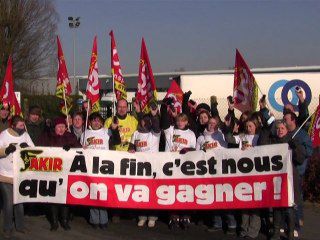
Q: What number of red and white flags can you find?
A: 8